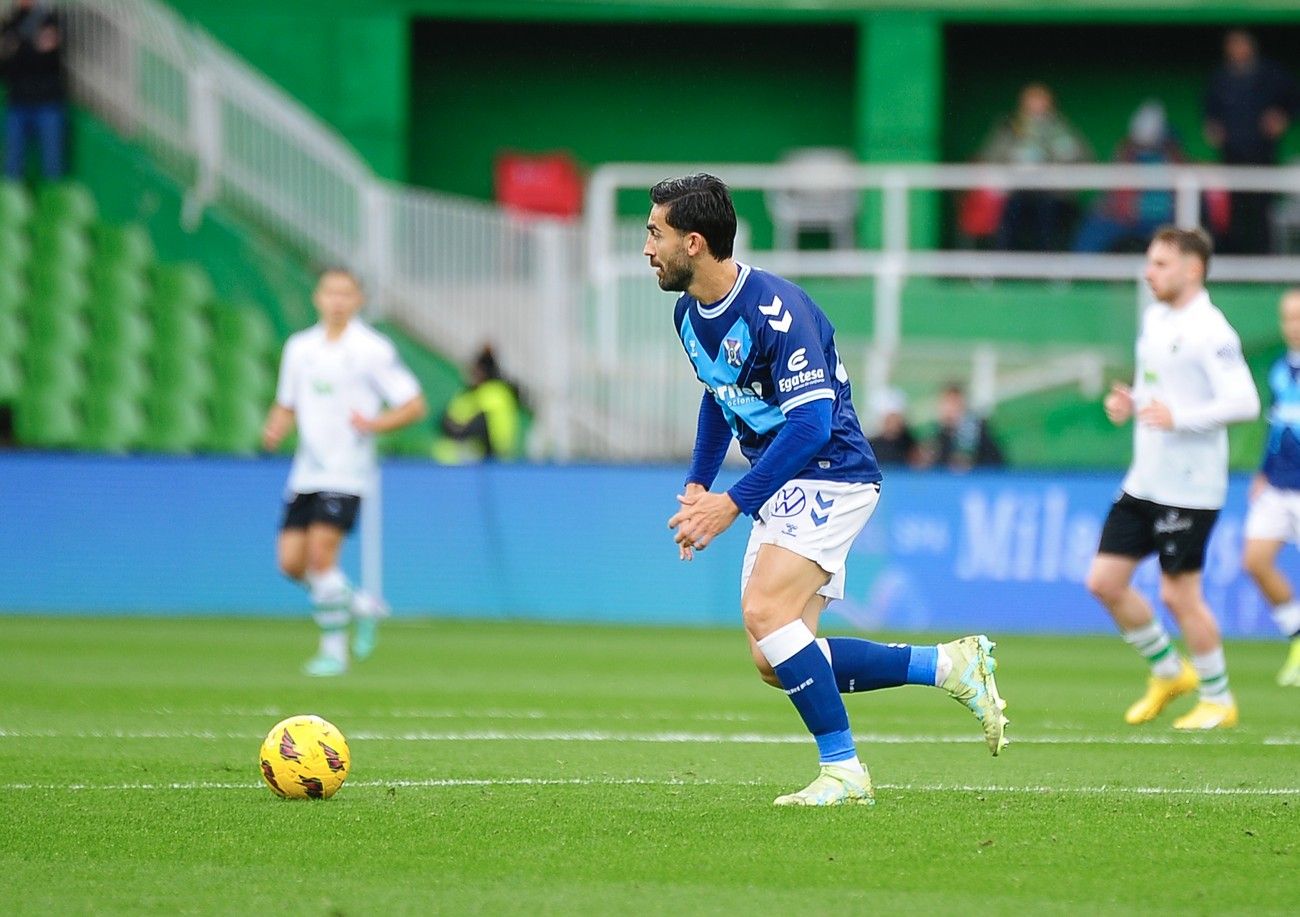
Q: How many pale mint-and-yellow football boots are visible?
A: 2